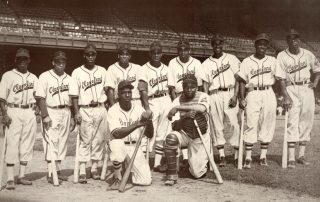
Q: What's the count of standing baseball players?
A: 9